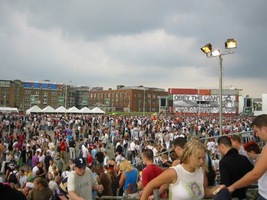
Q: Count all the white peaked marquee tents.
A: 6